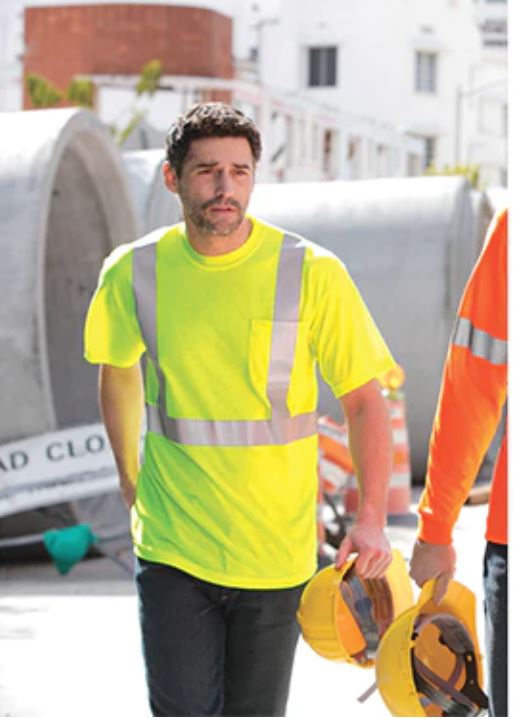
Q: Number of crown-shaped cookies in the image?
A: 0